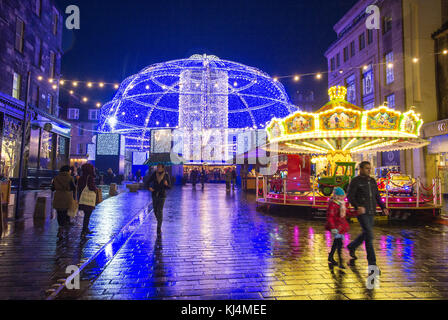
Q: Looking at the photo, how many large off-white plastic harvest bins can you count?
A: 0